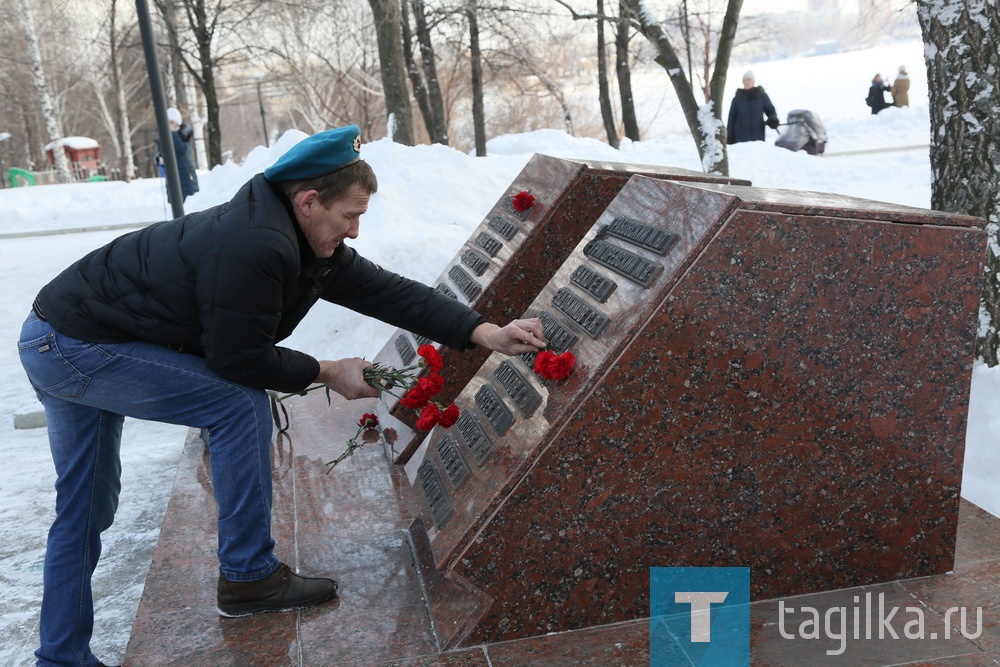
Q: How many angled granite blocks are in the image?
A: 2